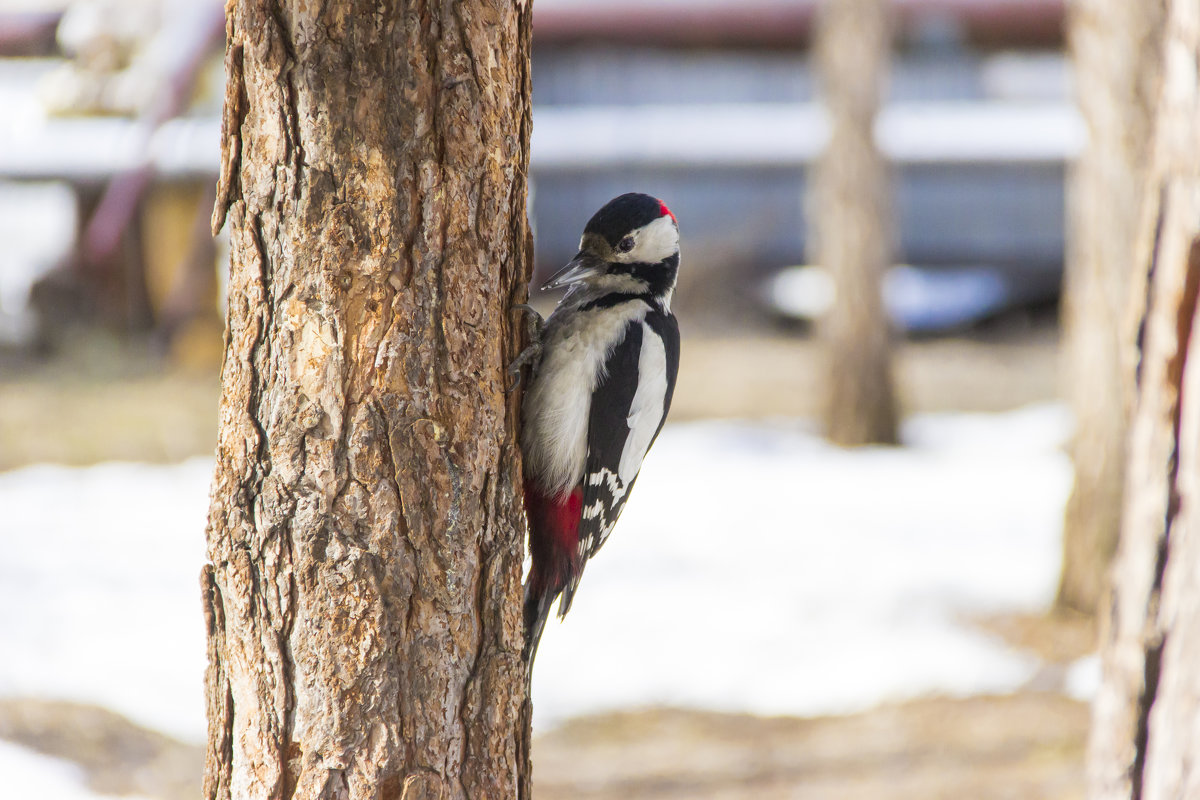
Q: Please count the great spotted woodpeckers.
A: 1